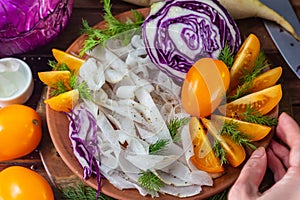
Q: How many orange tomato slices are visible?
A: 9